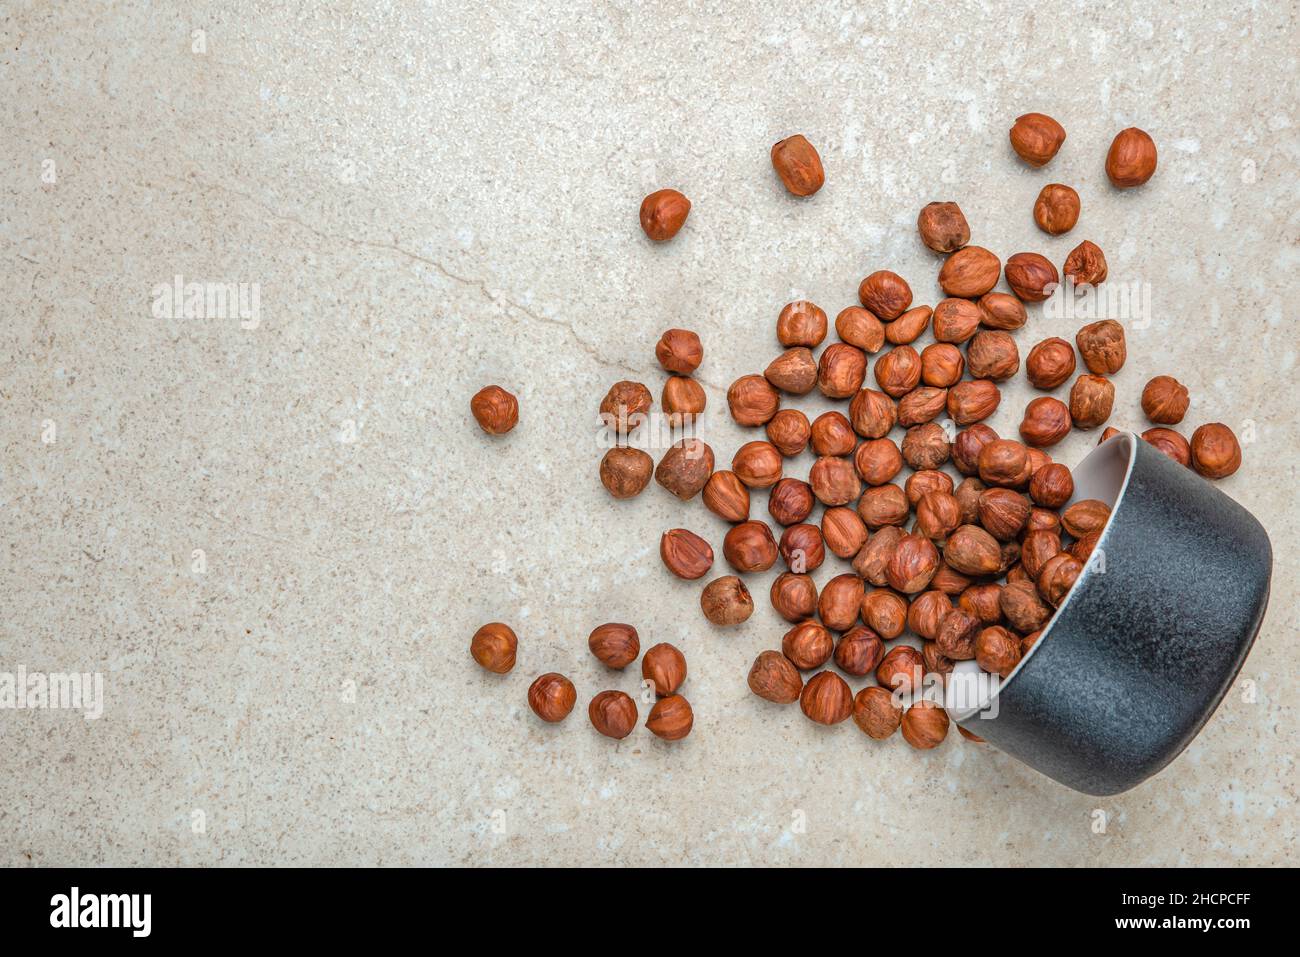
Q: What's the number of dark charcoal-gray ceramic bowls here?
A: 1